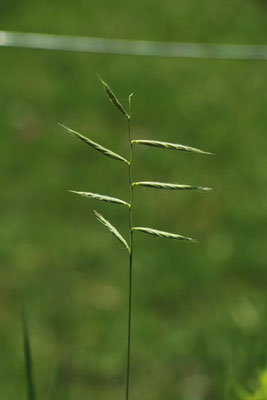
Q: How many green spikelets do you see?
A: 7